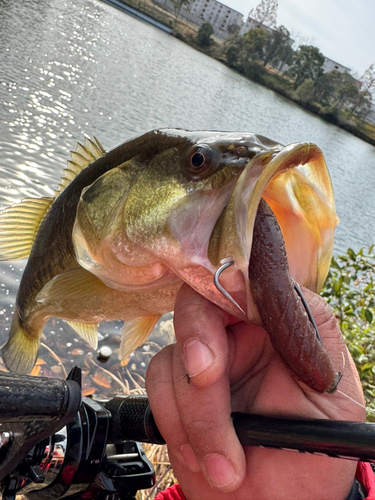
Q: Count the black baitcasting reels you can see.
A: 1